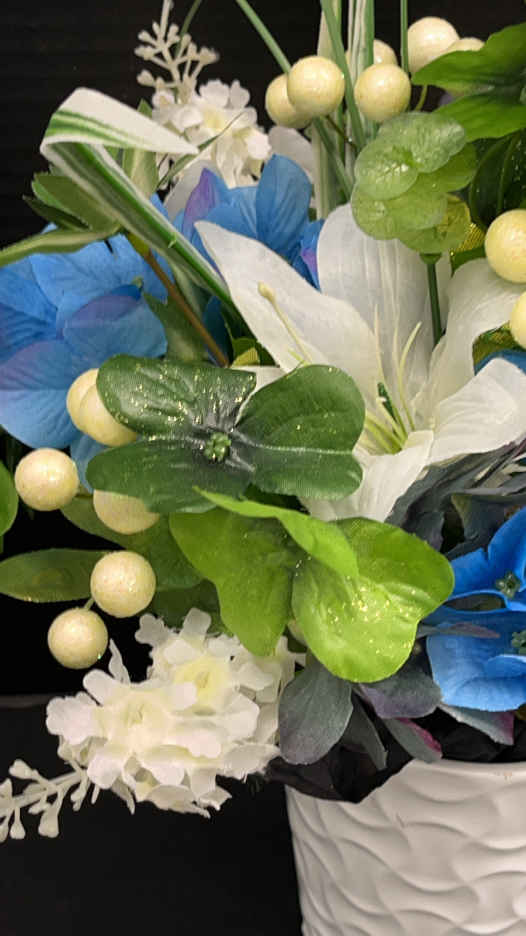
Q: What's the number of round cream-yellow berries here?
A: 14